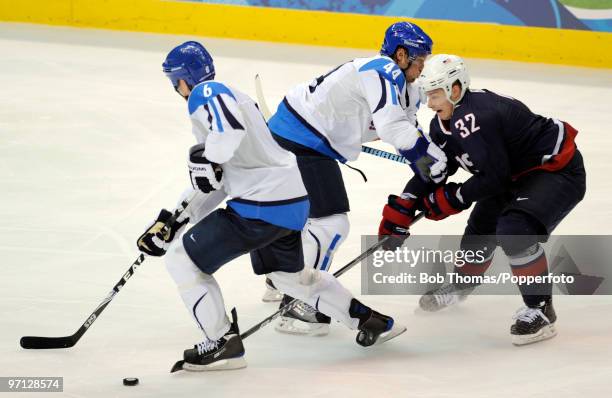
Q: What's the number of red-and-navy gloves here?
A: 2